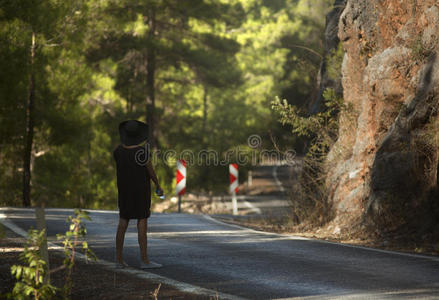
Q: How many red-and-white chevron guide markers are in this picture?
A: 2